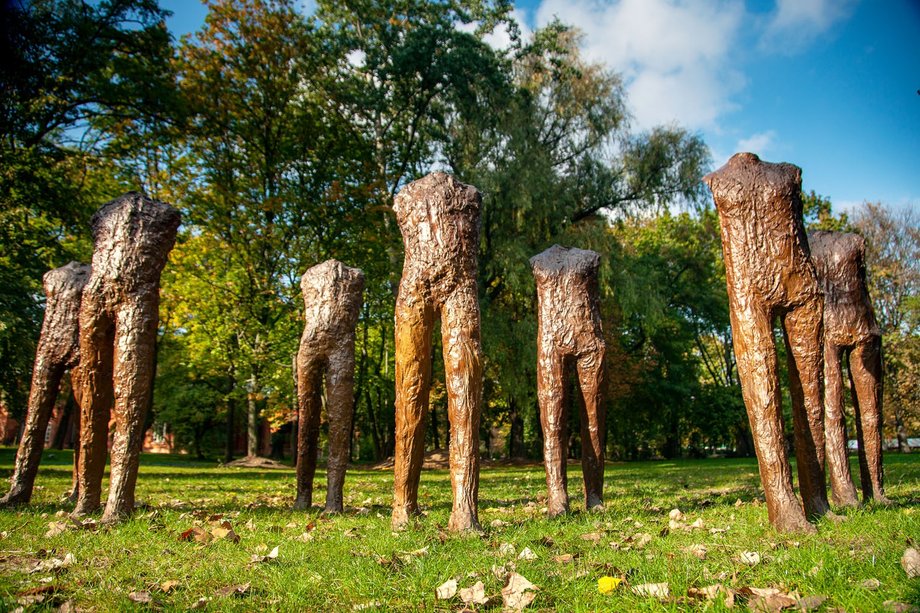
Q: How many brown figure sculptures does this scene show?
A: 7